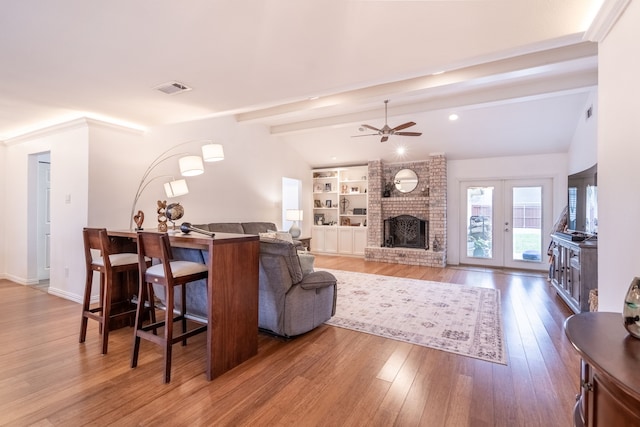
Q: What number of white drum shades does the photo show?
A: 4